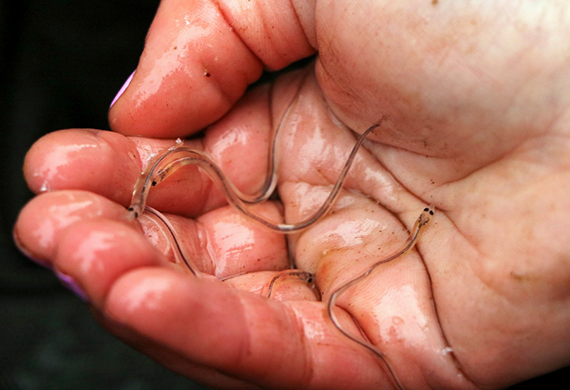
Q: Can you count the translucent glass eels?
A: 4